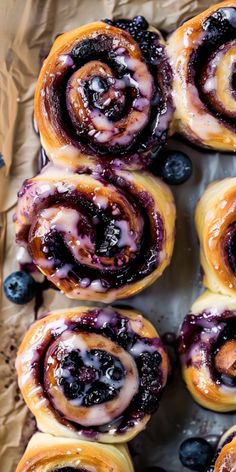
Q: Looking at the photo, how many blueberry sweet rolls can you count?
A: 8